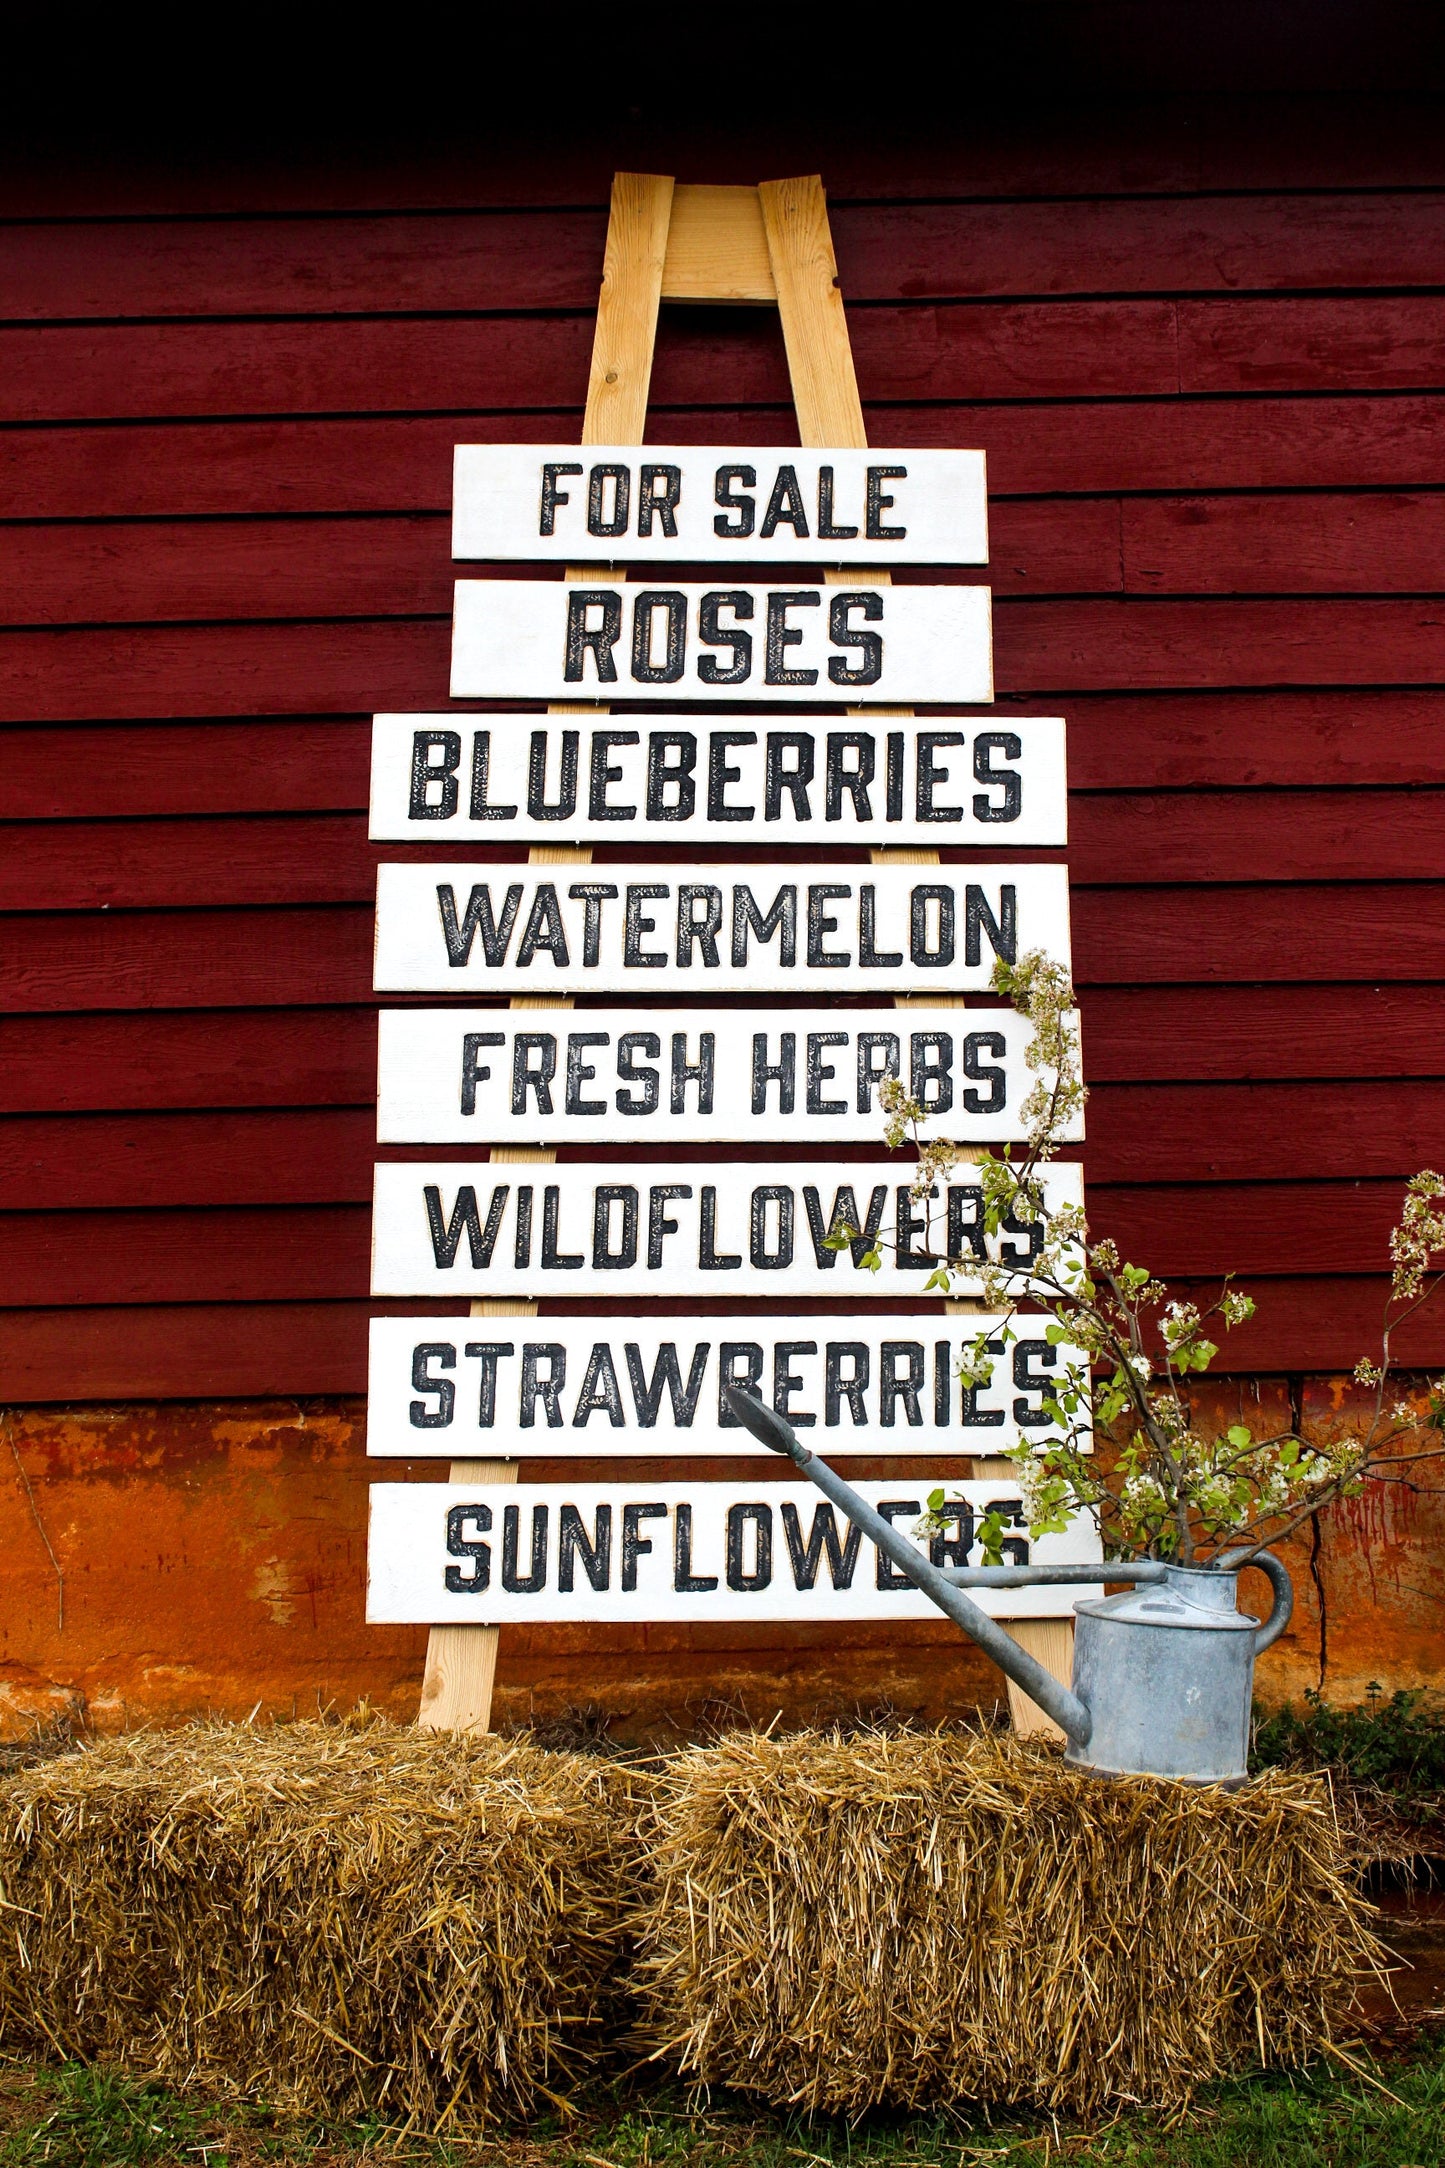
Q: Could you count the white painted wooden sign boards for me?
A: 8